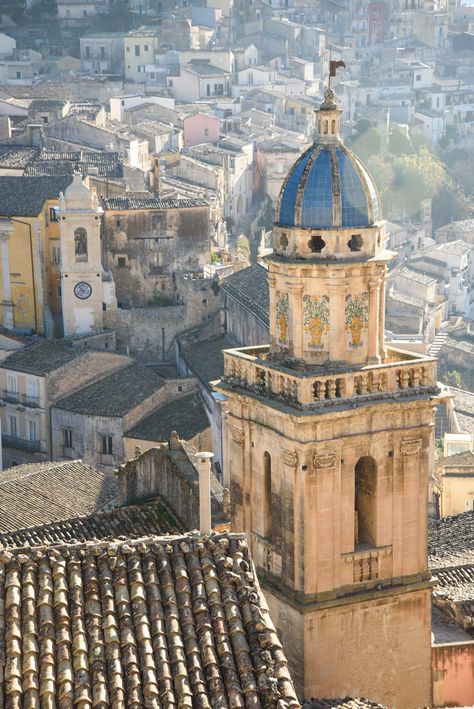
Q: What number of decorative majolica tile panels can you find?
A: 3